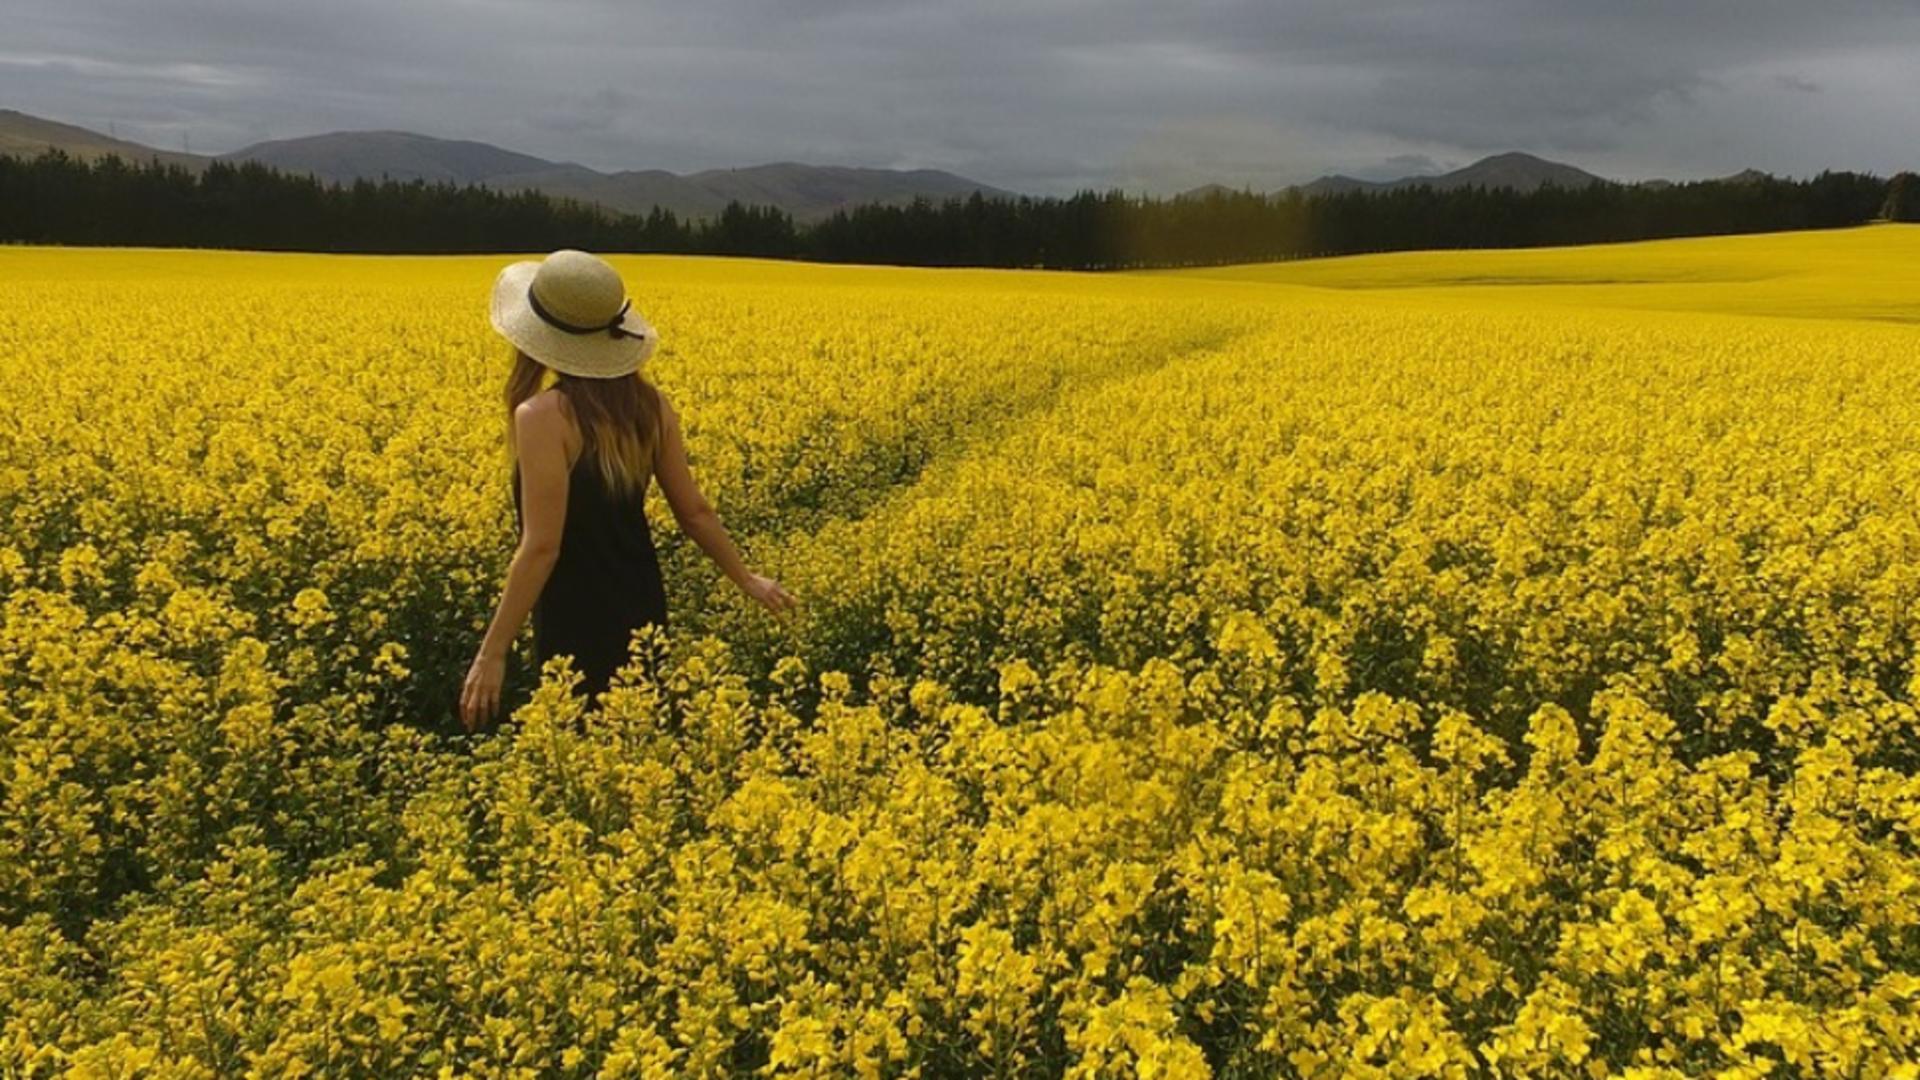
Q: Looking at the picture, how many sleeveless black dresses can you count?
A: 1